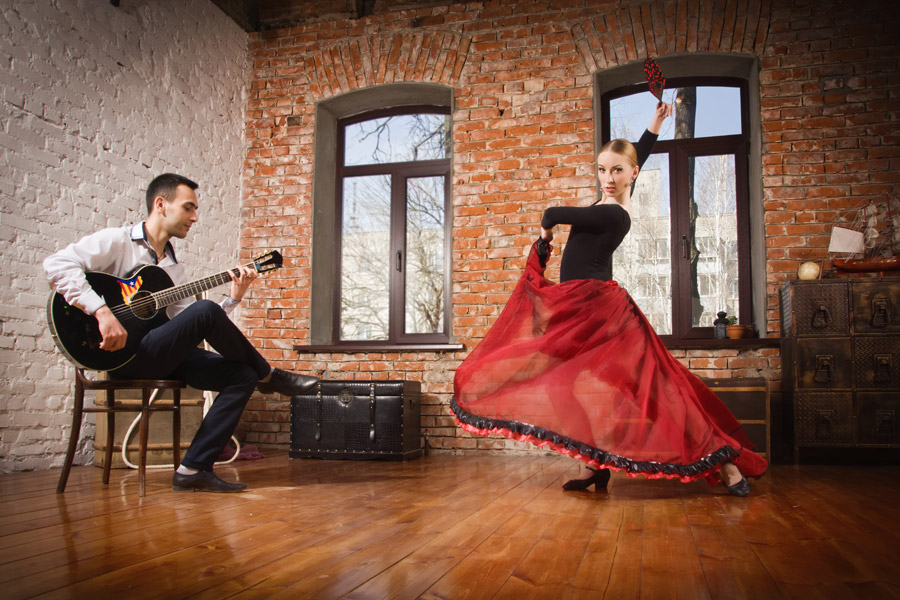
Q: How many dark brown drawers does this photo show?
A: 6